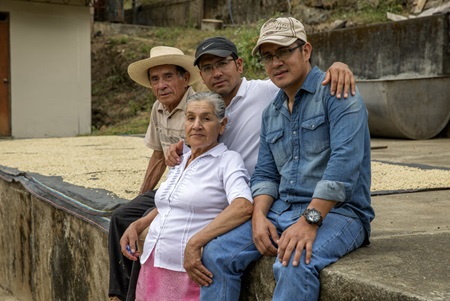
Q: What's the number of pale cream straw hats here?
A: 1